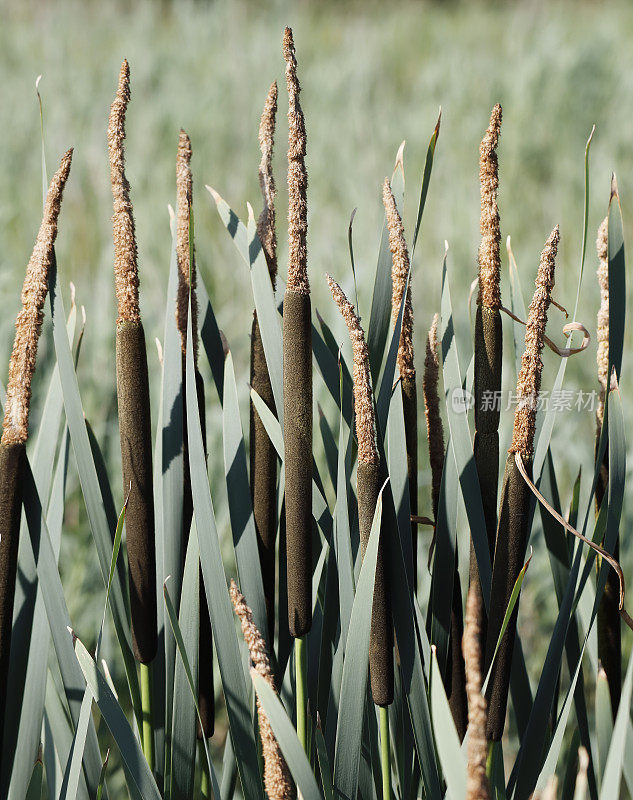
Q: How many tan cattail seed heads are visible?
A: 13